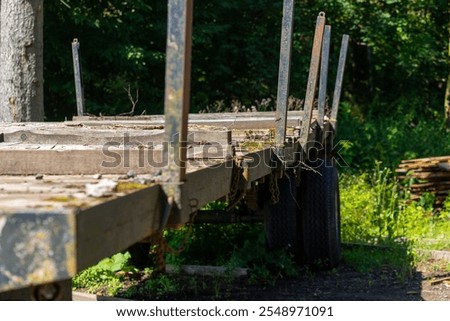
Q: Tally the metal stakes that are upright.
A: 6